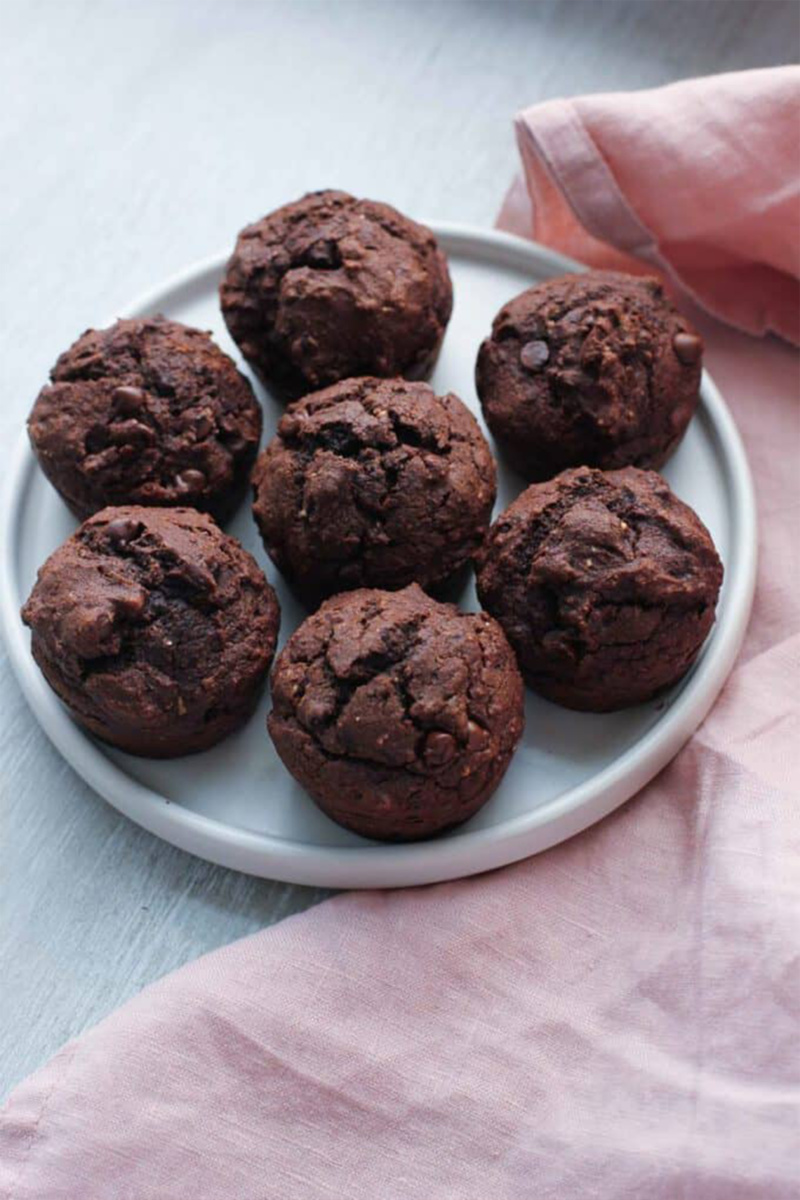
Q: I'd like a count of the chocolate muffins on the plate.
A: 7